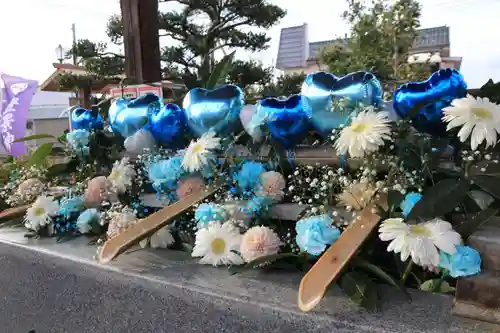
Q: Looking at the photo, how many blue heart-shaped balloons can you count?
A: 7